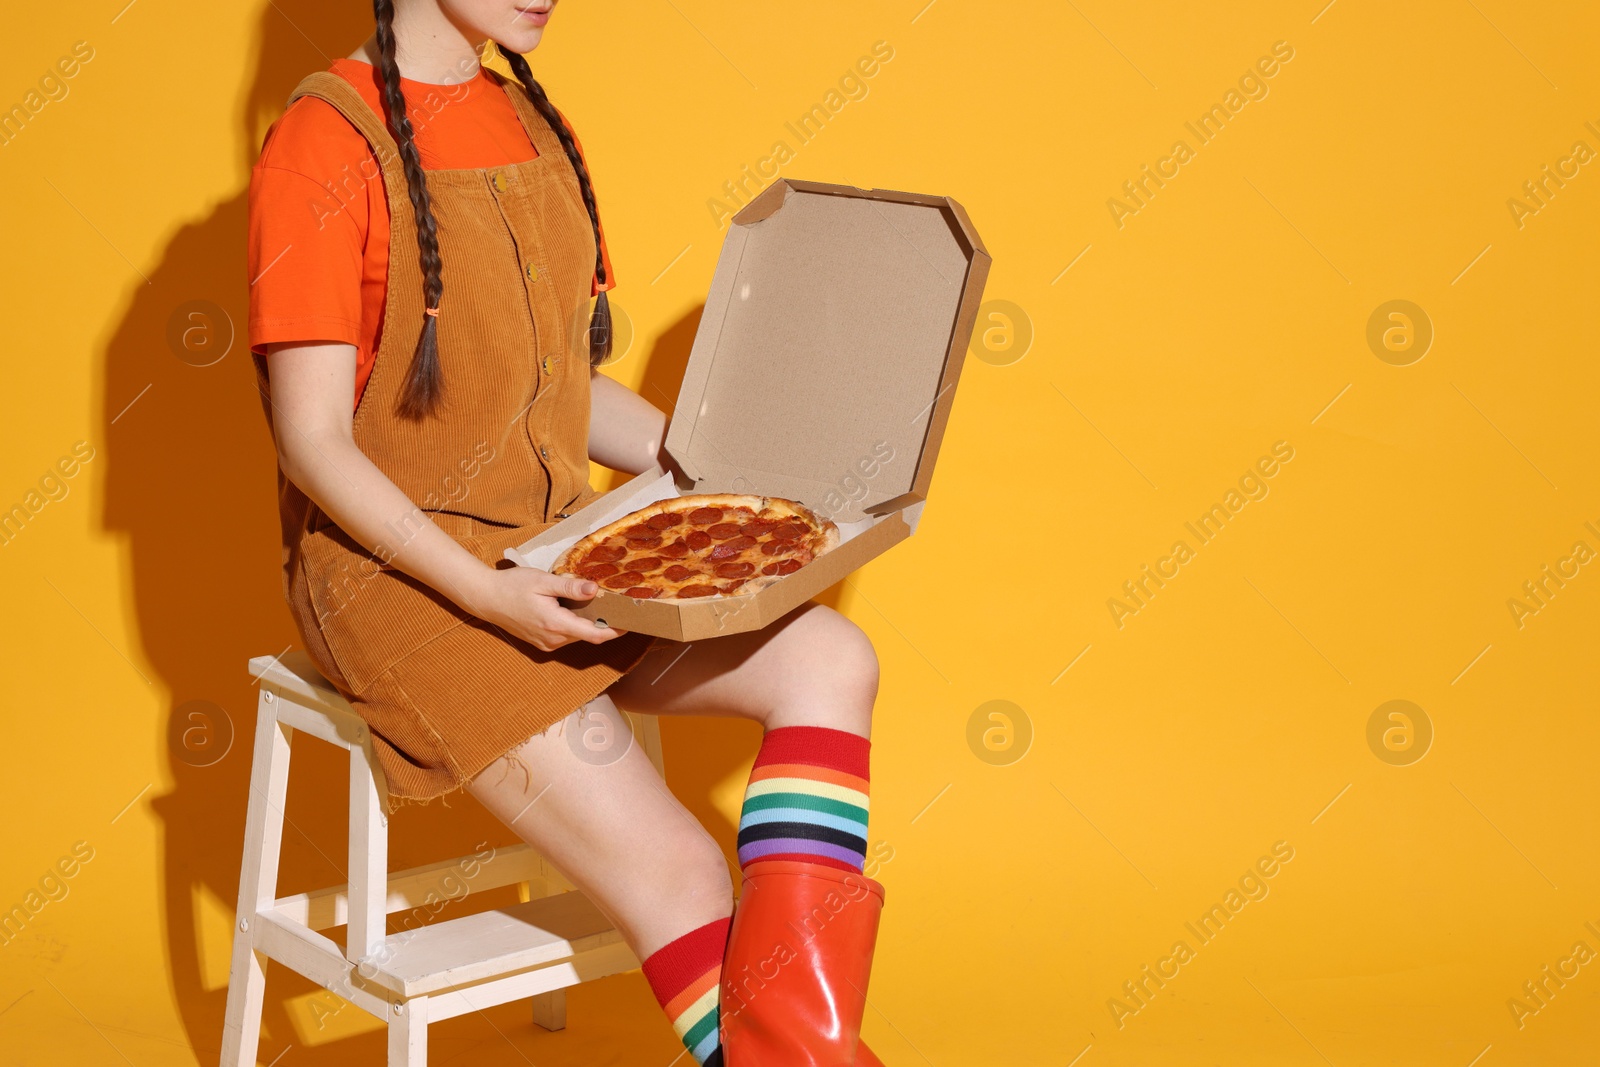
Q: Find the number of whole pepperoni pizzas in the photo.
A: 1